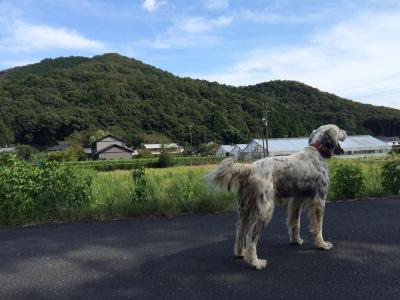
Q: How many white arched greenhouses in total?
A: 3